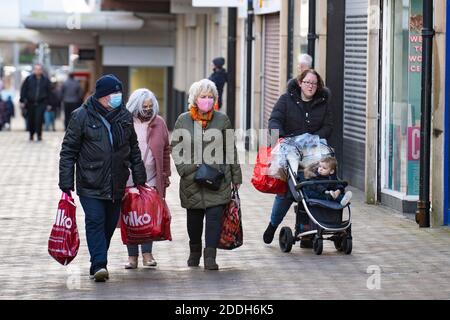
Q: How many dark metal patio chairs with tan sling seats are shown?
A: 0